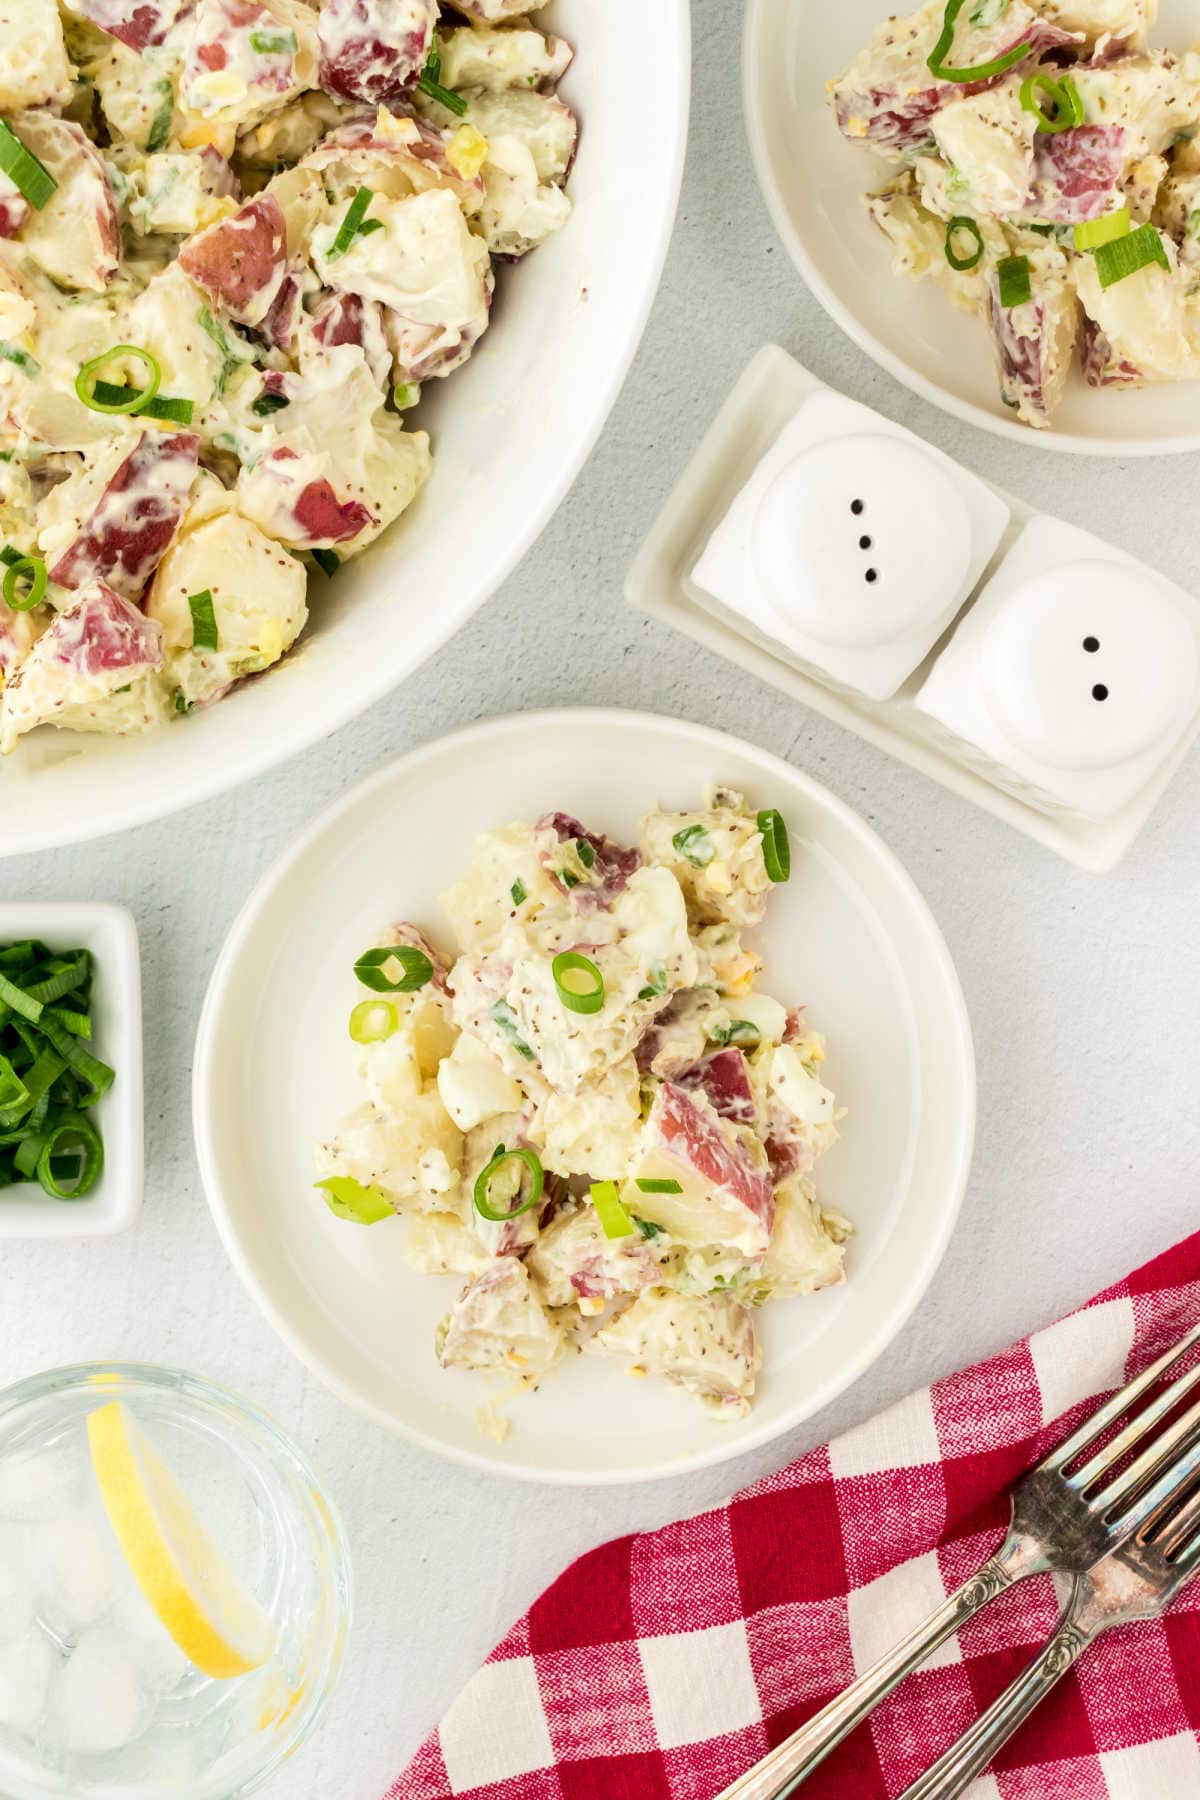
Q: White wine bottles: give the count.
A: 0